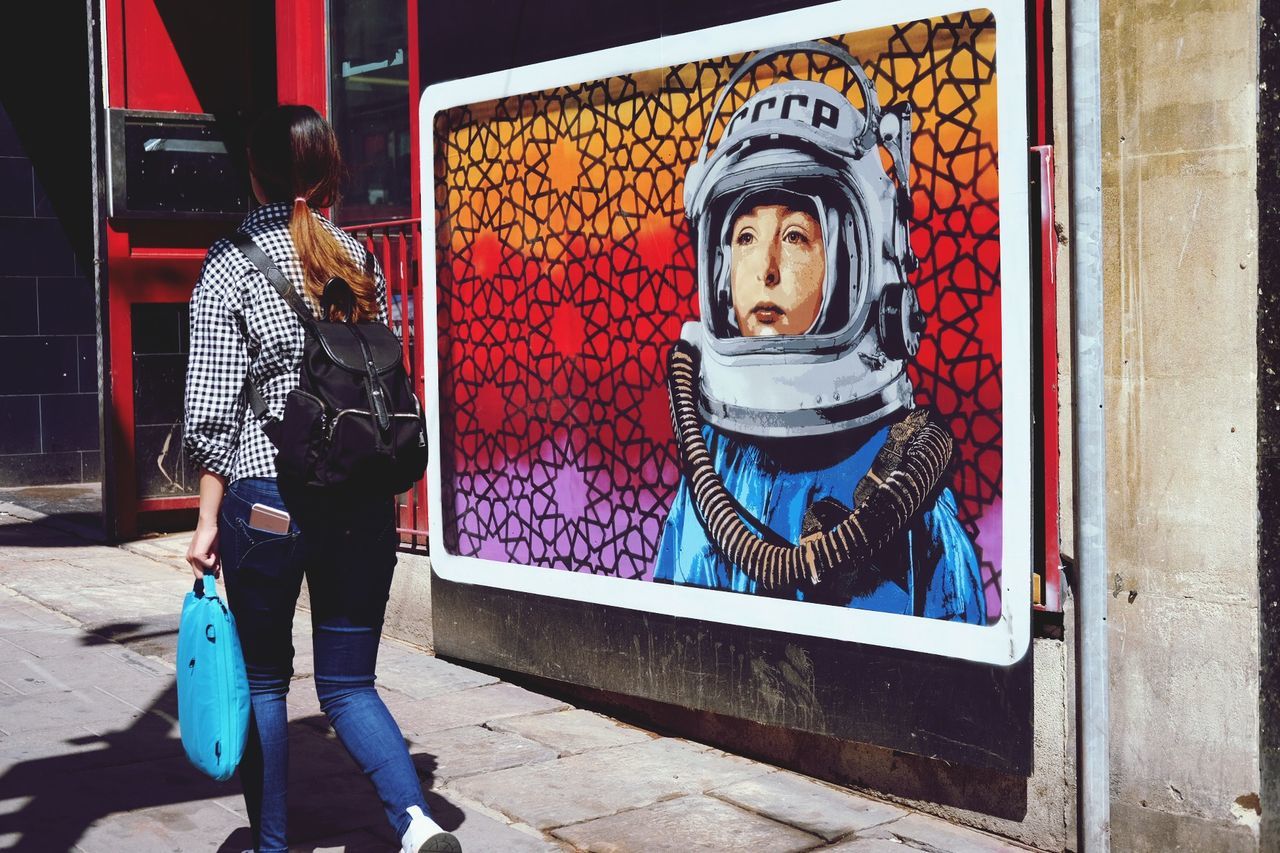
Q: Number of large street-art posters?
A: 1